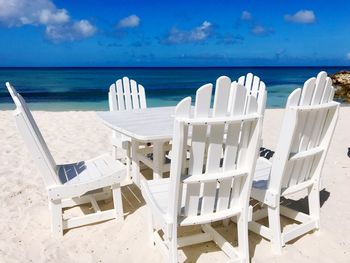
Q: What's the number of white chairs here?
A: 5